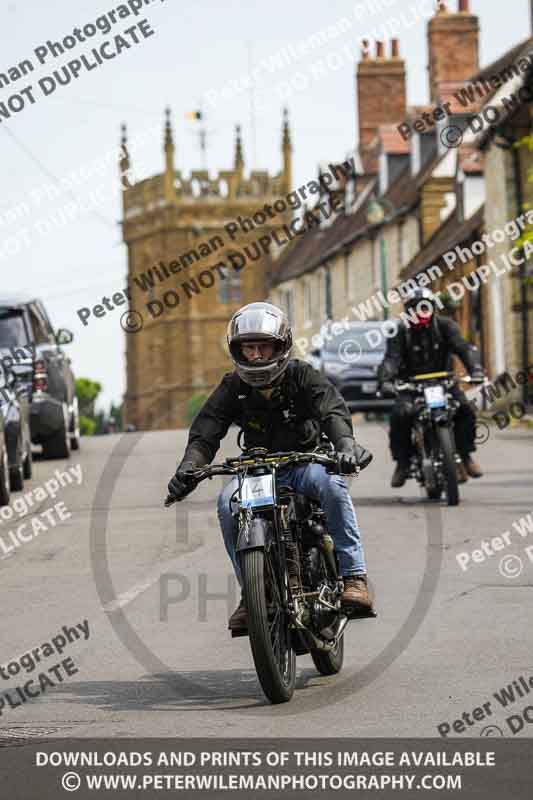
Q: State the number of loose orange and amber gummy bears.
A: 0